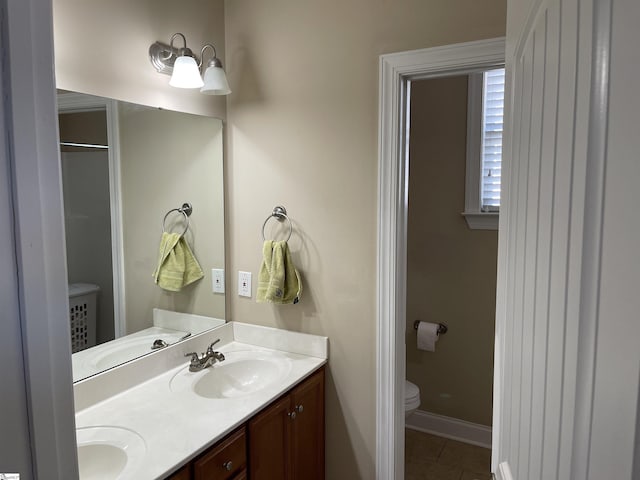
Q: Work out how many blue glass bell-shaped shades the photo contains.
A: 0